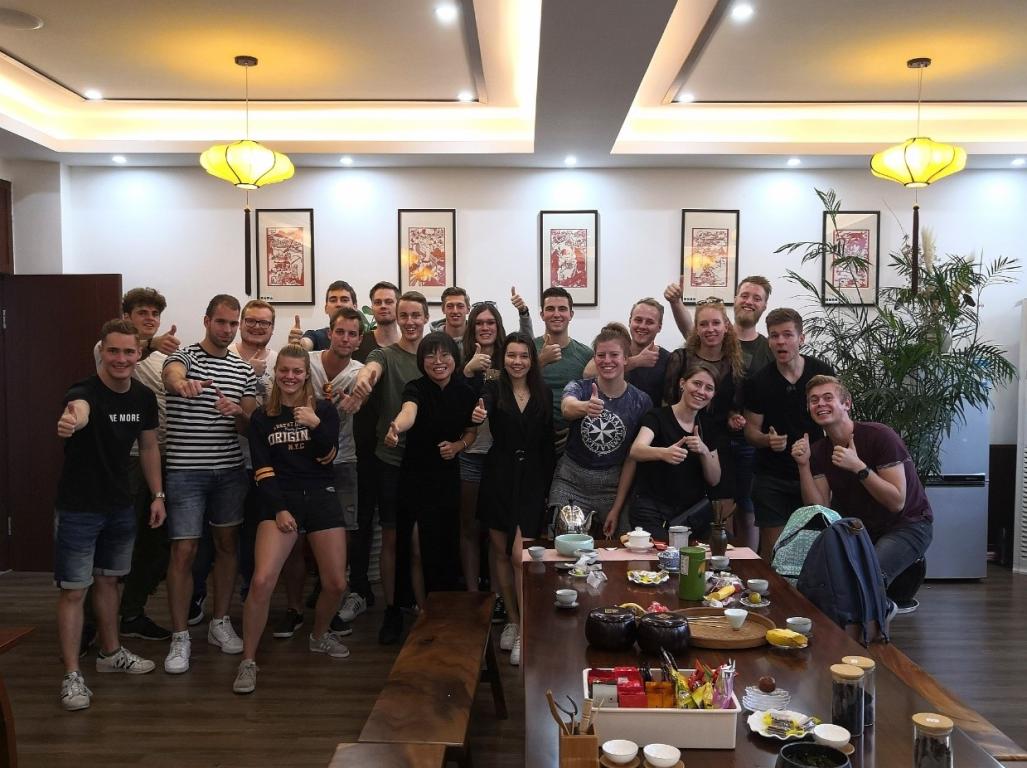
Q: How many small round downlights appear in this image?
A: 10